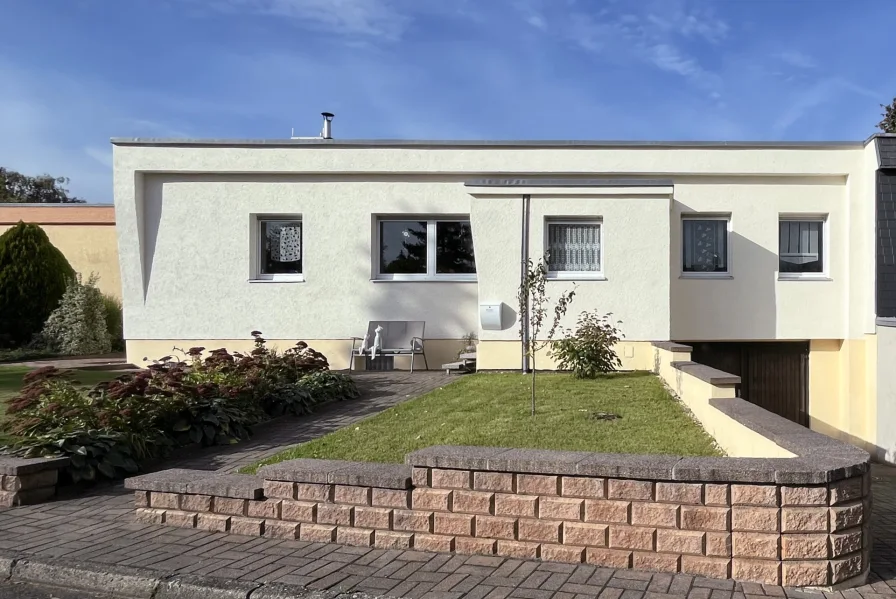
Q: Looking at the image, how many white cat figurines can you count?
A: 2